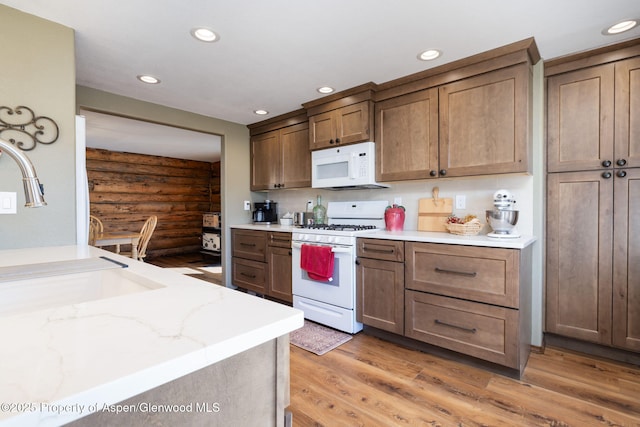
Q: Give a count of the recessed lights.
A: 6